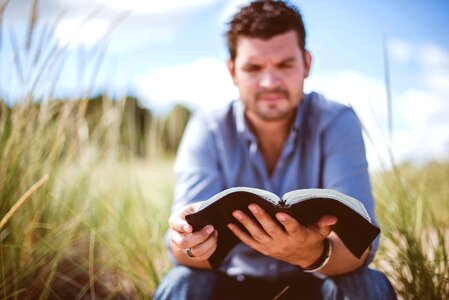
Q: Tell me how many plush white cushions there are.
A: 0